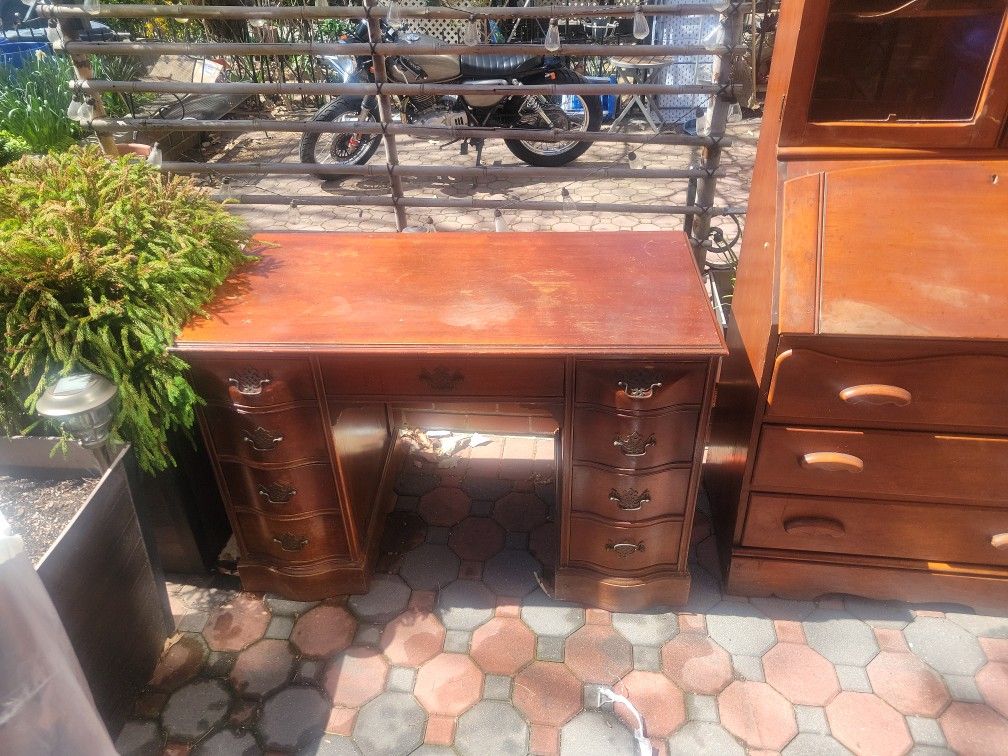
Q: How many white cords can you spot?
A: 1